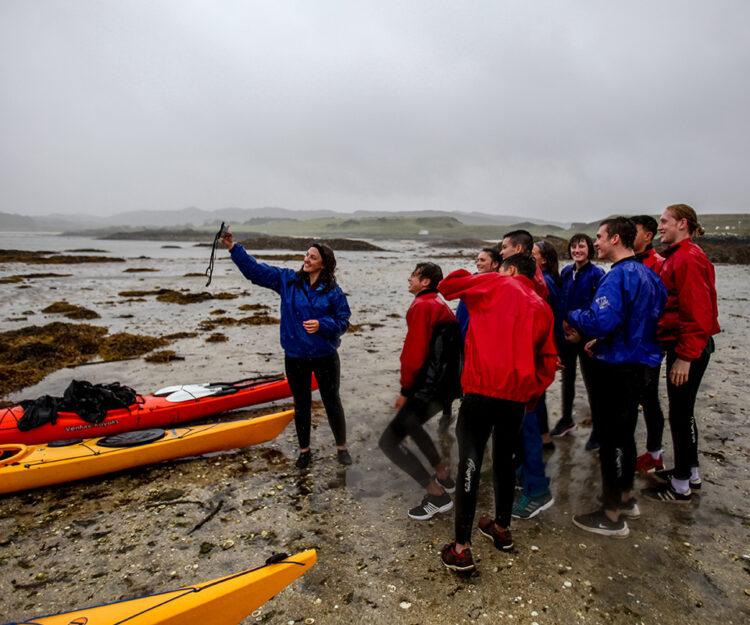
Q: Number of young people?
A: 10